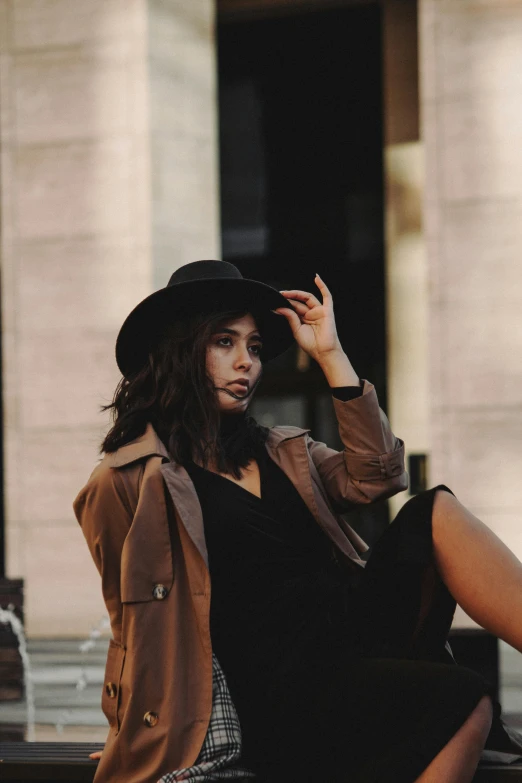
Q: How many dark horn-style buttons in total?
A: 3